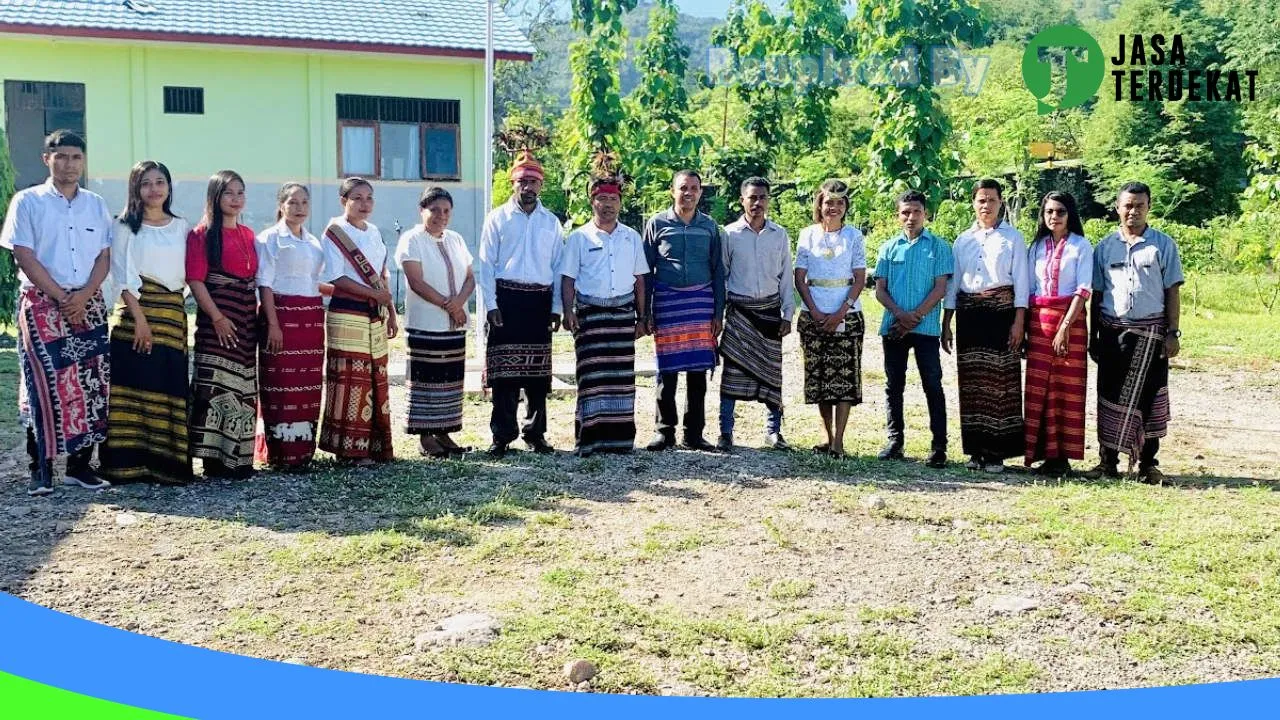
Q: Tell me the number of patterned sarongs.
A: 14